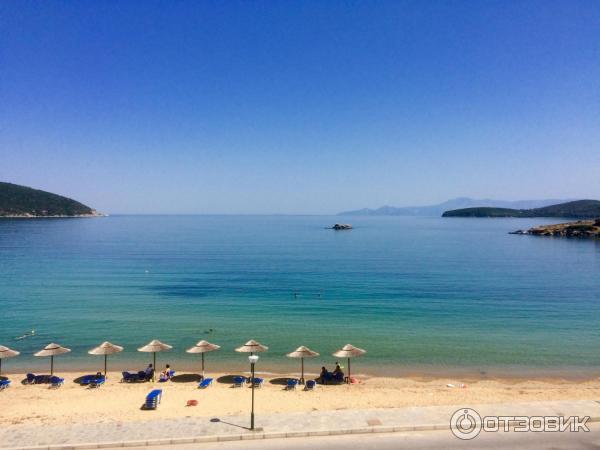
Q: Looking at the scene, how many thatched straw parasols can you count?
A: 8